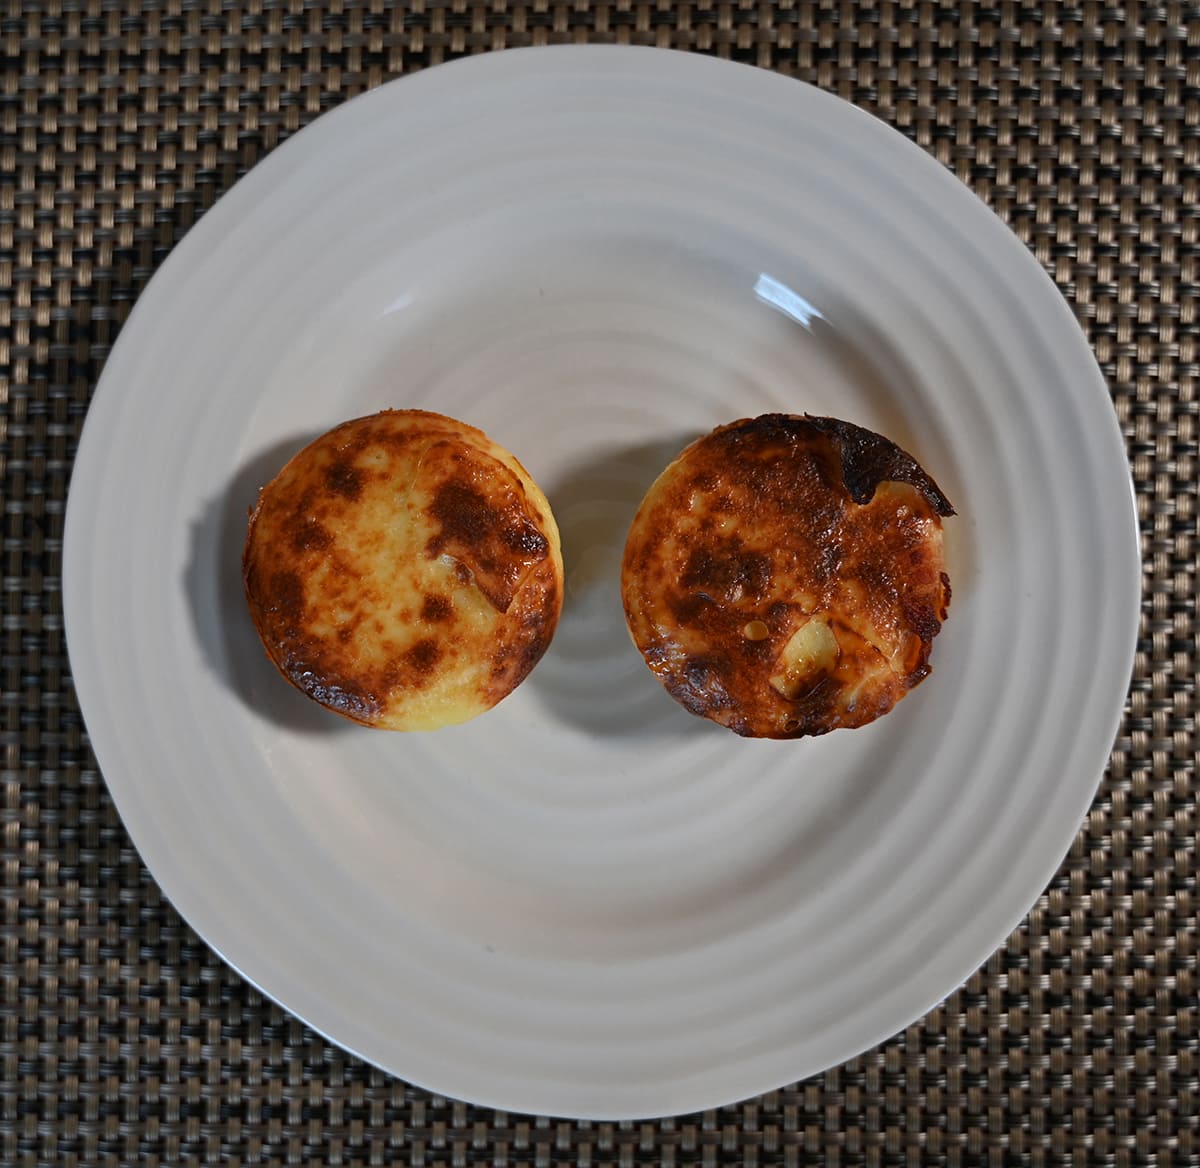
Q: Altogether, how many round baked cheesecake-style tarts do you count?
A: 2